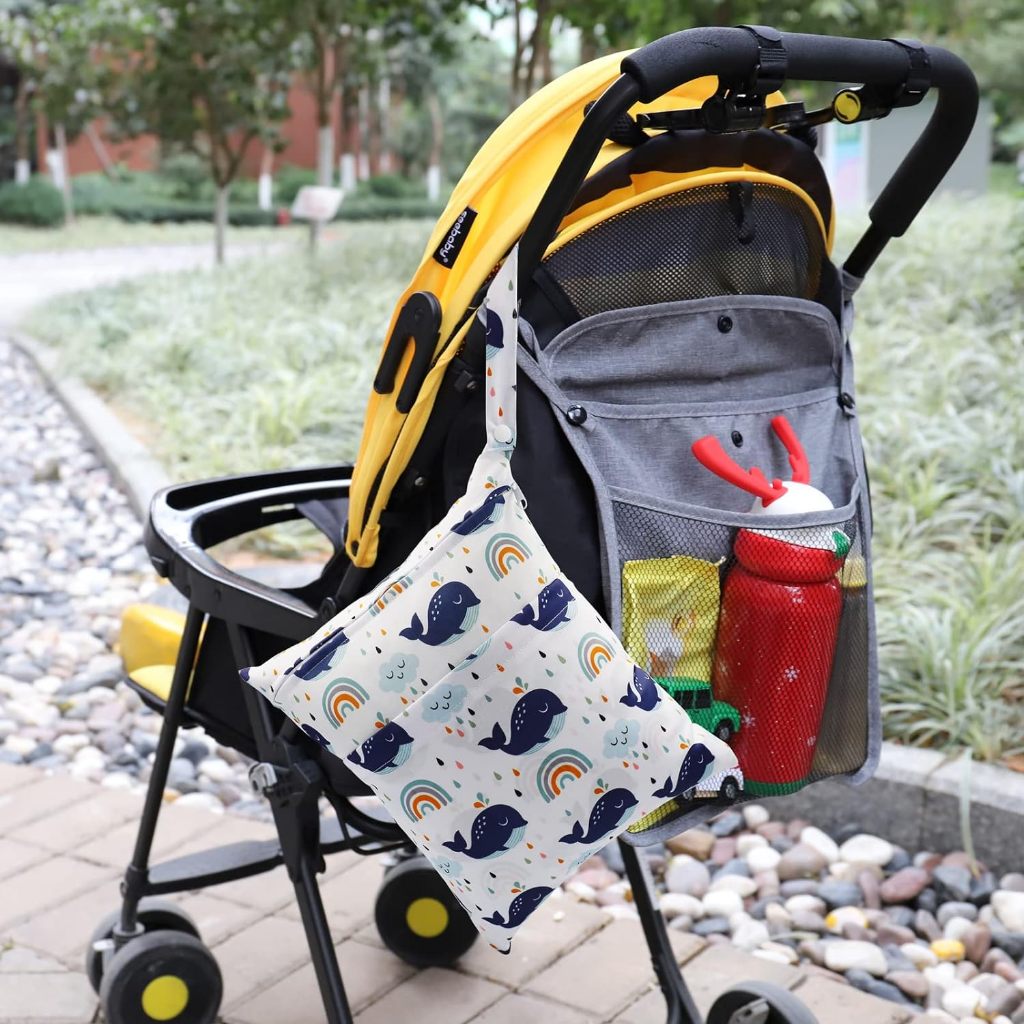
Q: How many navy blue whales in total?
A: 13